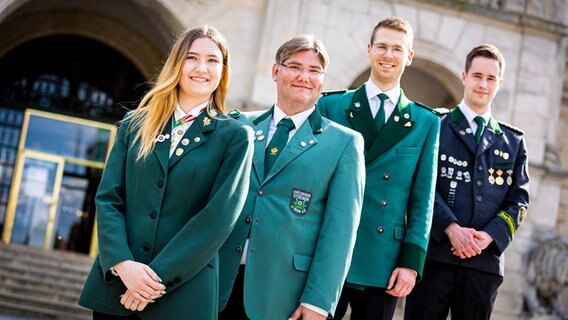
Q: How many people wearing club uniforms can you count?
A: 4